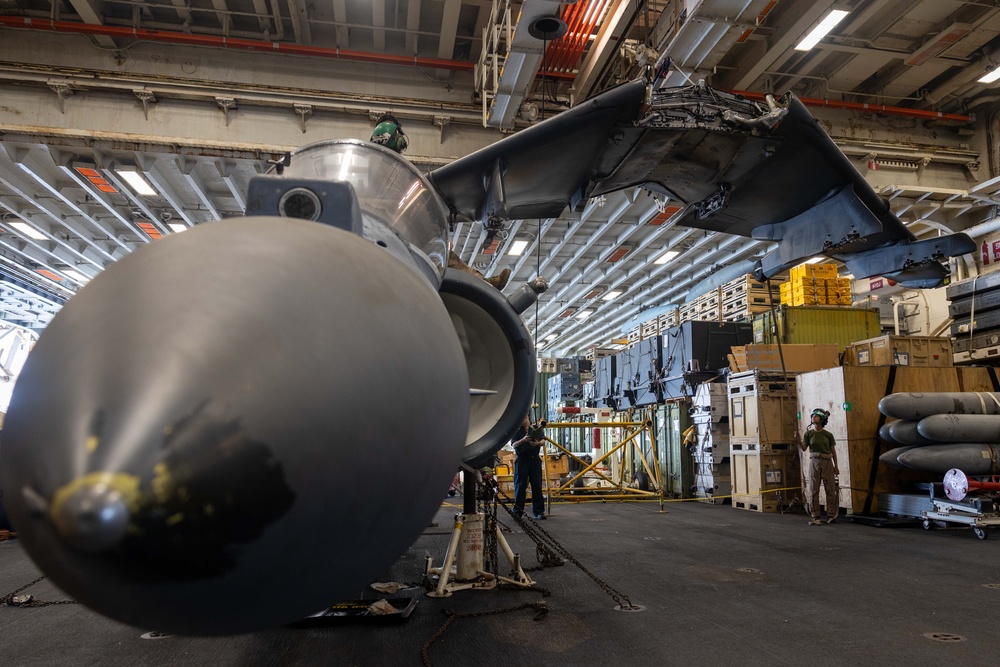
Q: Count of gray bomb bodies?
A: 6